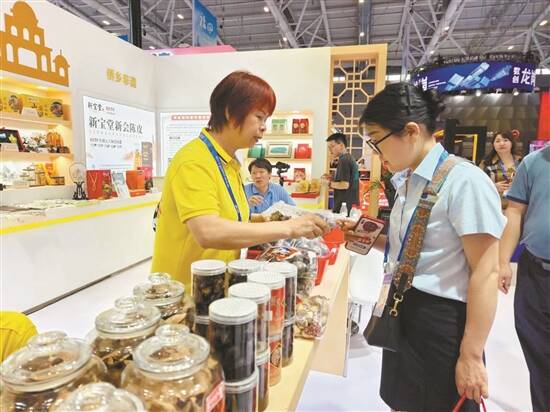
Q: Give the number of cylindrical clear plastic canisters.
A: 11